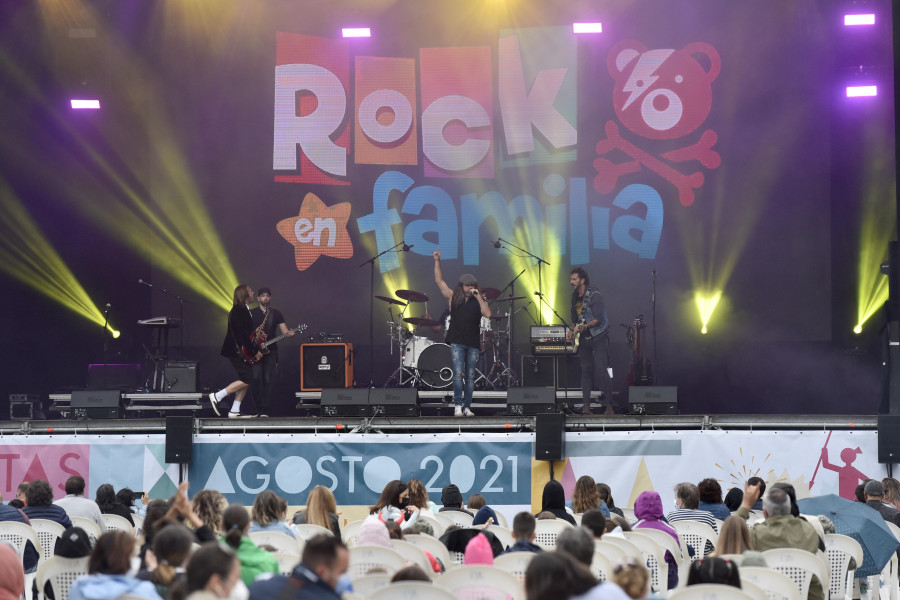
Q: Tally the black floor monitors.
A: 5